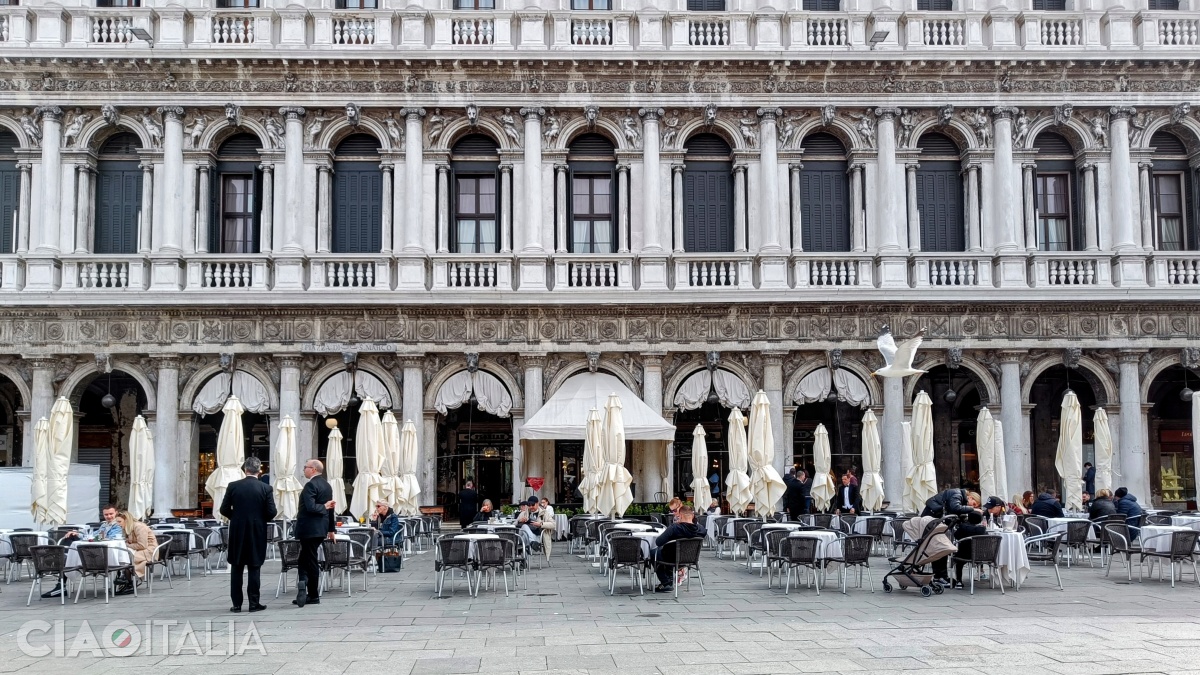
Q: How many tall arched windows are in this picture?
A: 11